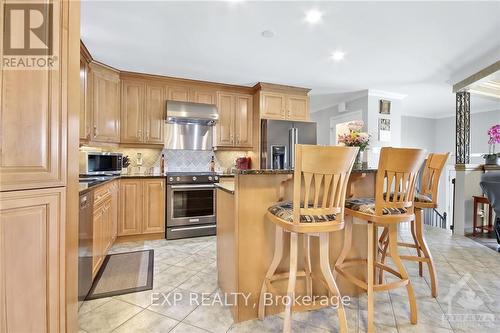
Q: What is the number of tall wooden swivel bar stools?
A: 3